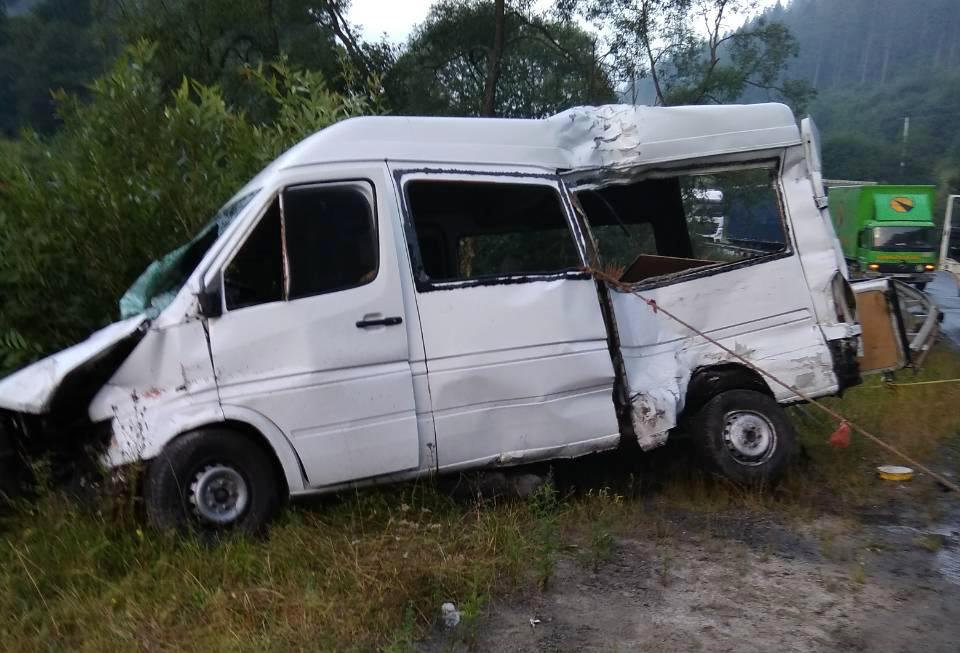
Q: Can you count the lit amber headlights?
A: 2